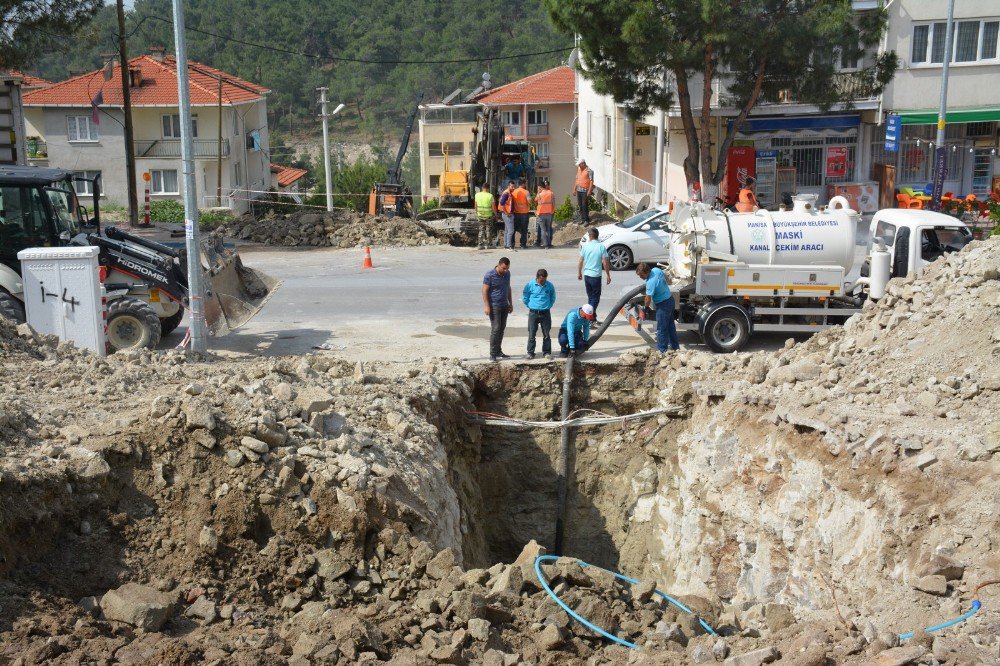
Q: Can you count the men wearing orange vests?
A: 5